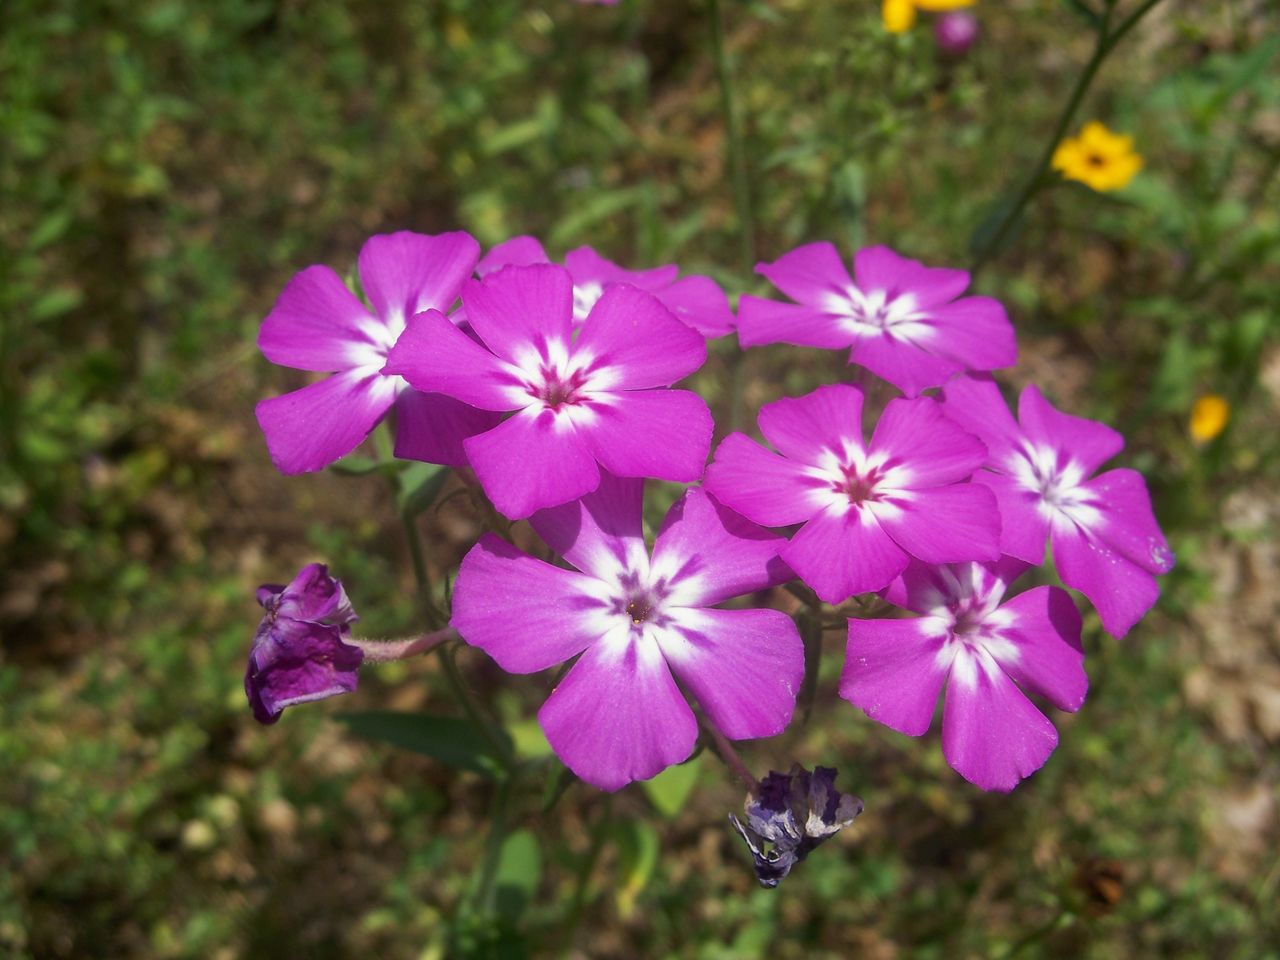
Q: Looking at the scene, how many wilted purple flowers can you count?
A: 2